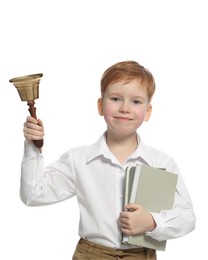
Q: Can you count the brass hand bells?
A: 1